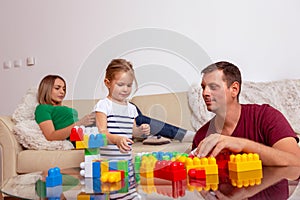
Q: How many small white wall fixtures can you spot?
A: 3